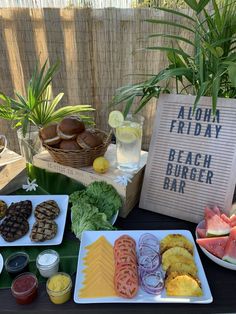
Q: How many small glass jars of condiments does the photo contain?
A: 4